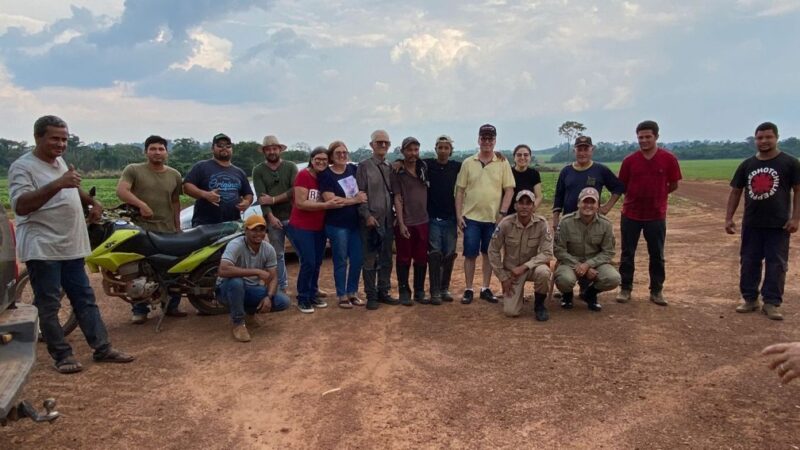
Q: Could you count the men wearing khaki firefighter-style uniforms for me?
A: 2